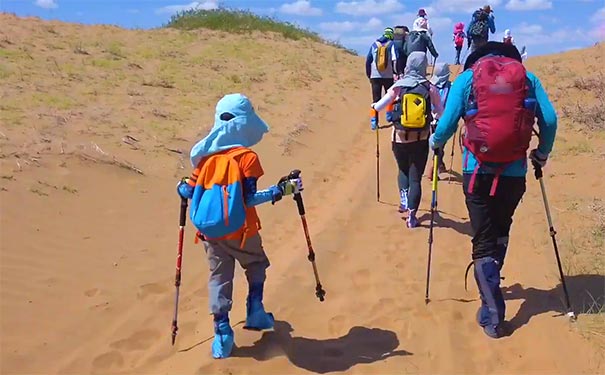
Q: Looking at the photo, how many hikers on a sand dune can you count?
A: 11